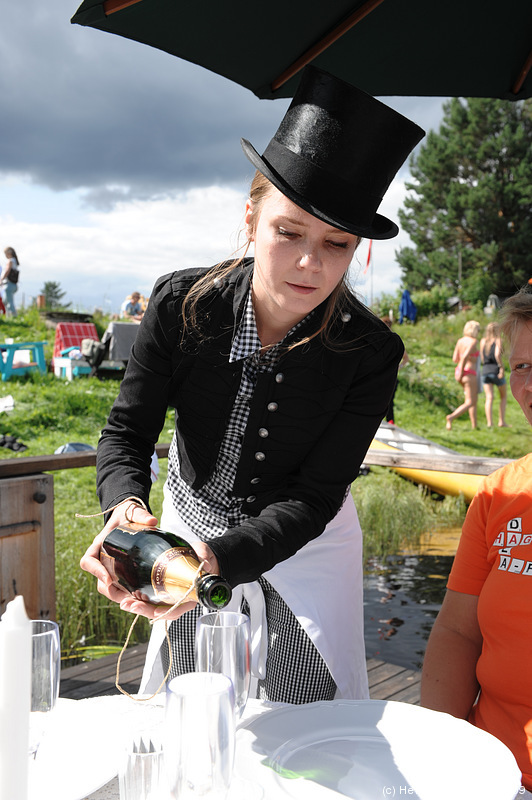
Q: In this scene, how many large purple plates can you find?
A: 0